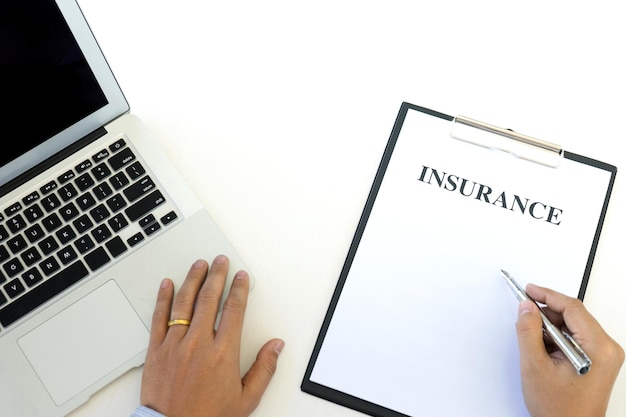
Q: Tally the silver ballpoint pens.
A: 1